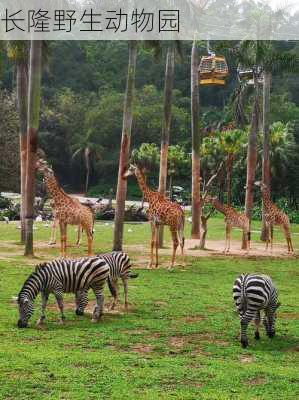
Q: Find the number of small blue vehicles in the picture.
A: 0